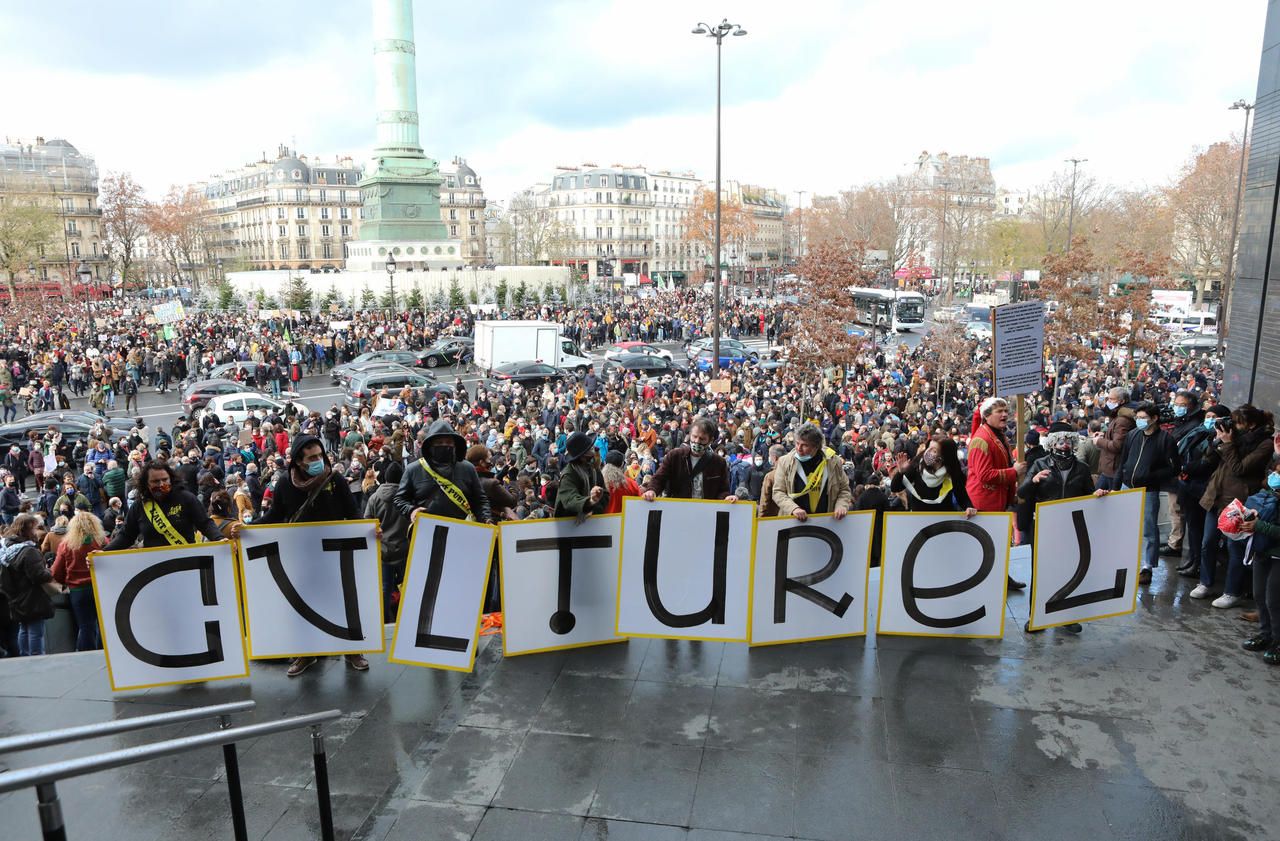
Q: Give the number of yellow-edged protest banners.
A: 8